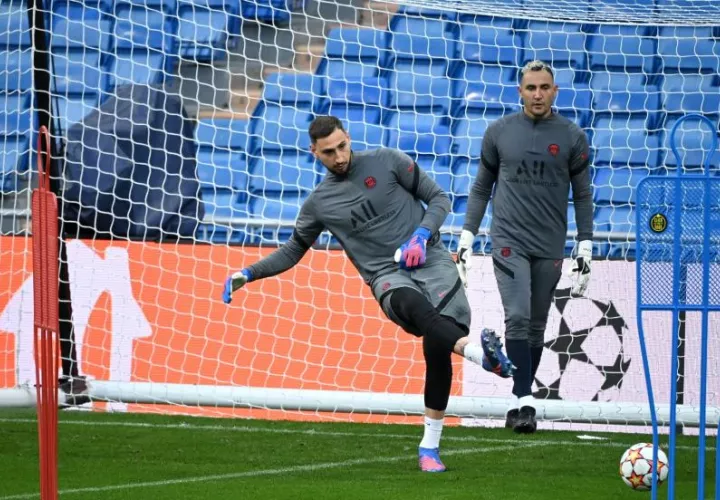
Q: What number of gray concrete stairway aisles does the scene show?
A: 1